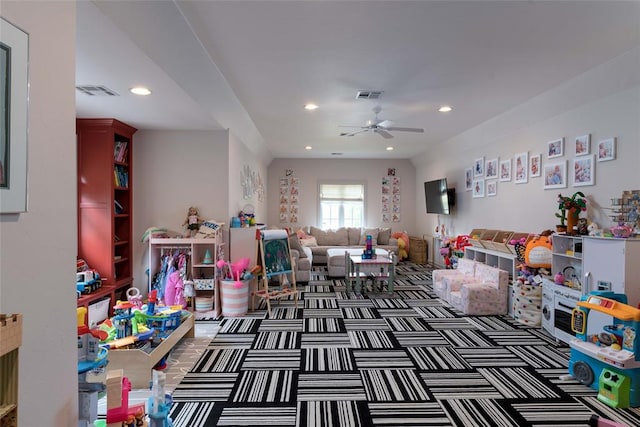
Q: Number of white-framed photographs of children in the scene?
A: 13